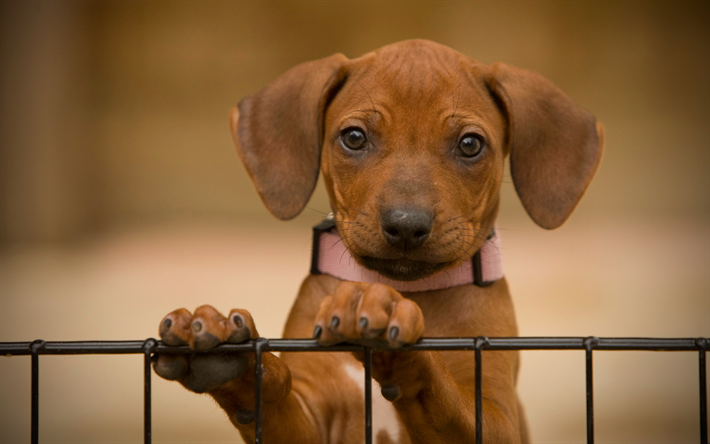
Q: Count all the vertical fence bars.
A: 7